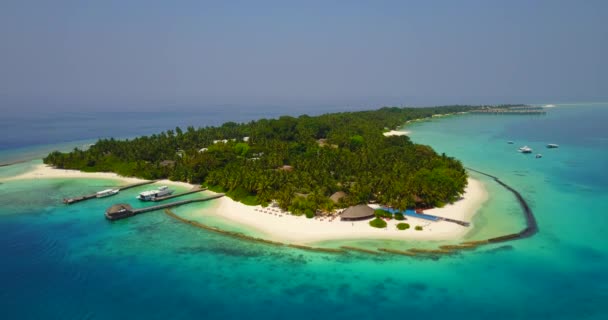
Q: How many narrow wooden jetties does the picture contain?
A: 3